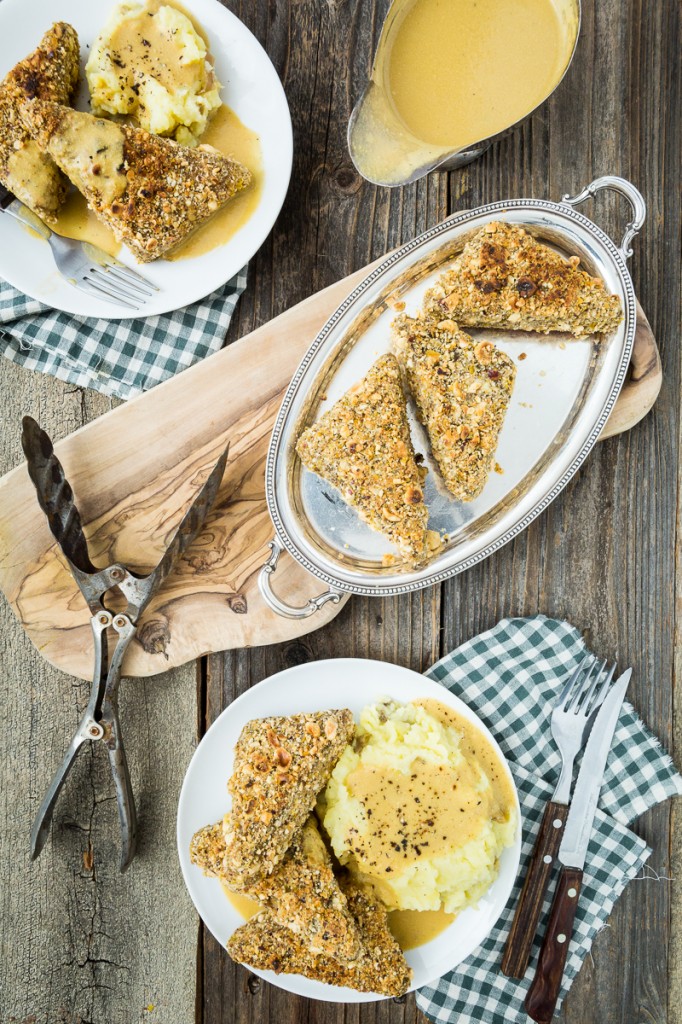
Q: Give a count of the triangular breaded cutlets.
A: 8